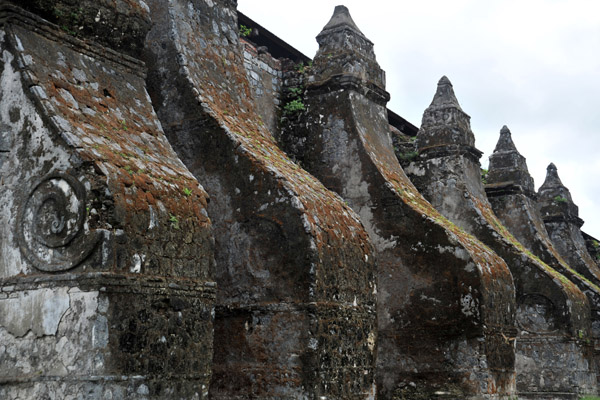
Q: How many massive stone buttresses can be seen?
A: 6